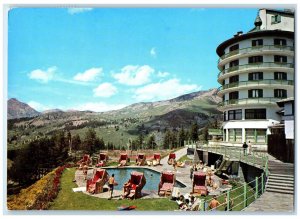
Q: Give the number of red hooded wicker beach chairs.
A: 10